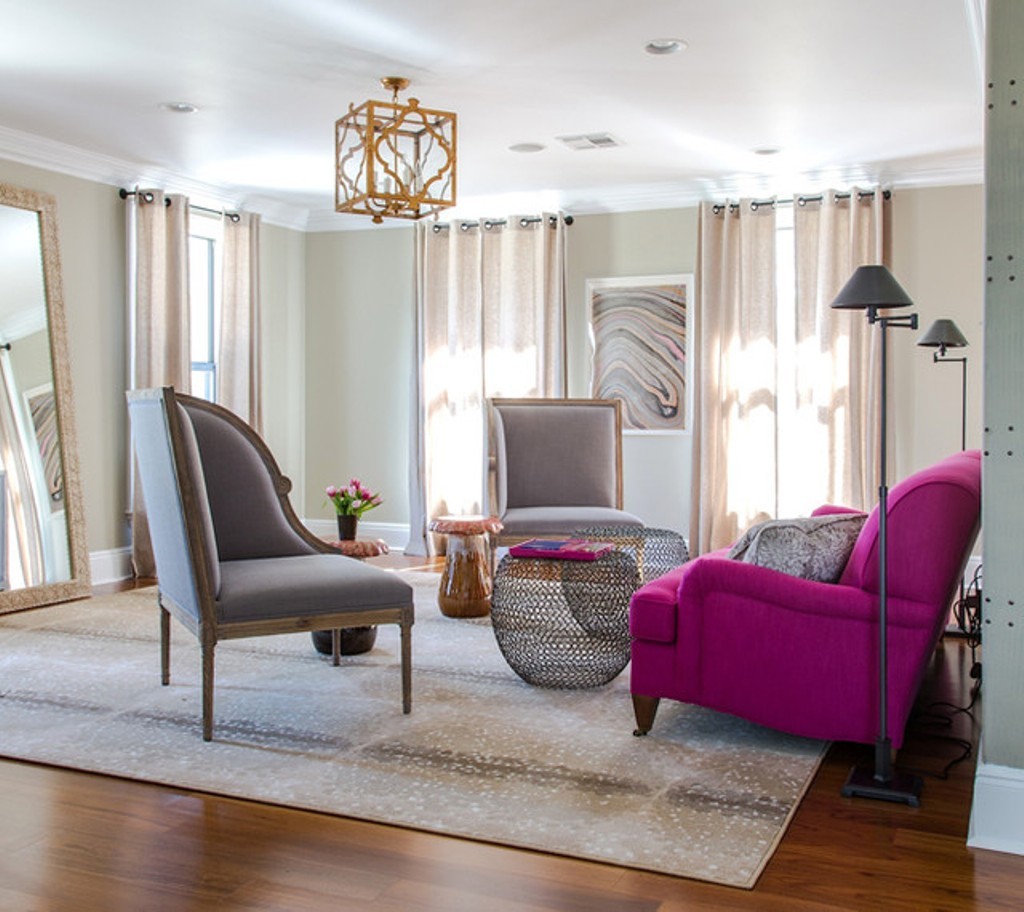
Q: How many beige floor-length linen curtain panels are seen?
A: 6